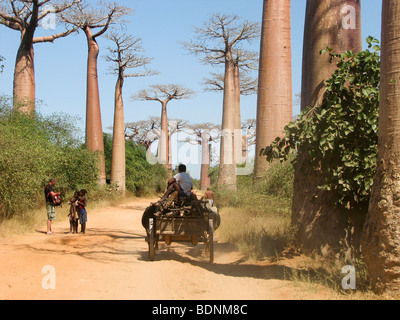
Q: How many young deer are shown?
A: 0